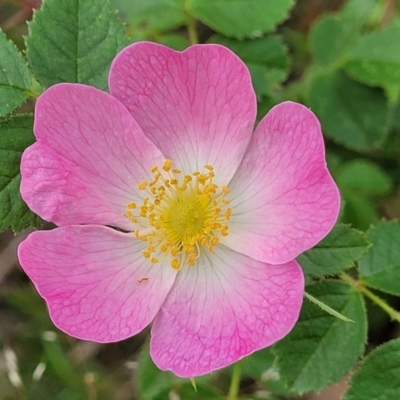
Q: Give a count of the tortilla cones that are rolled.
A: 0